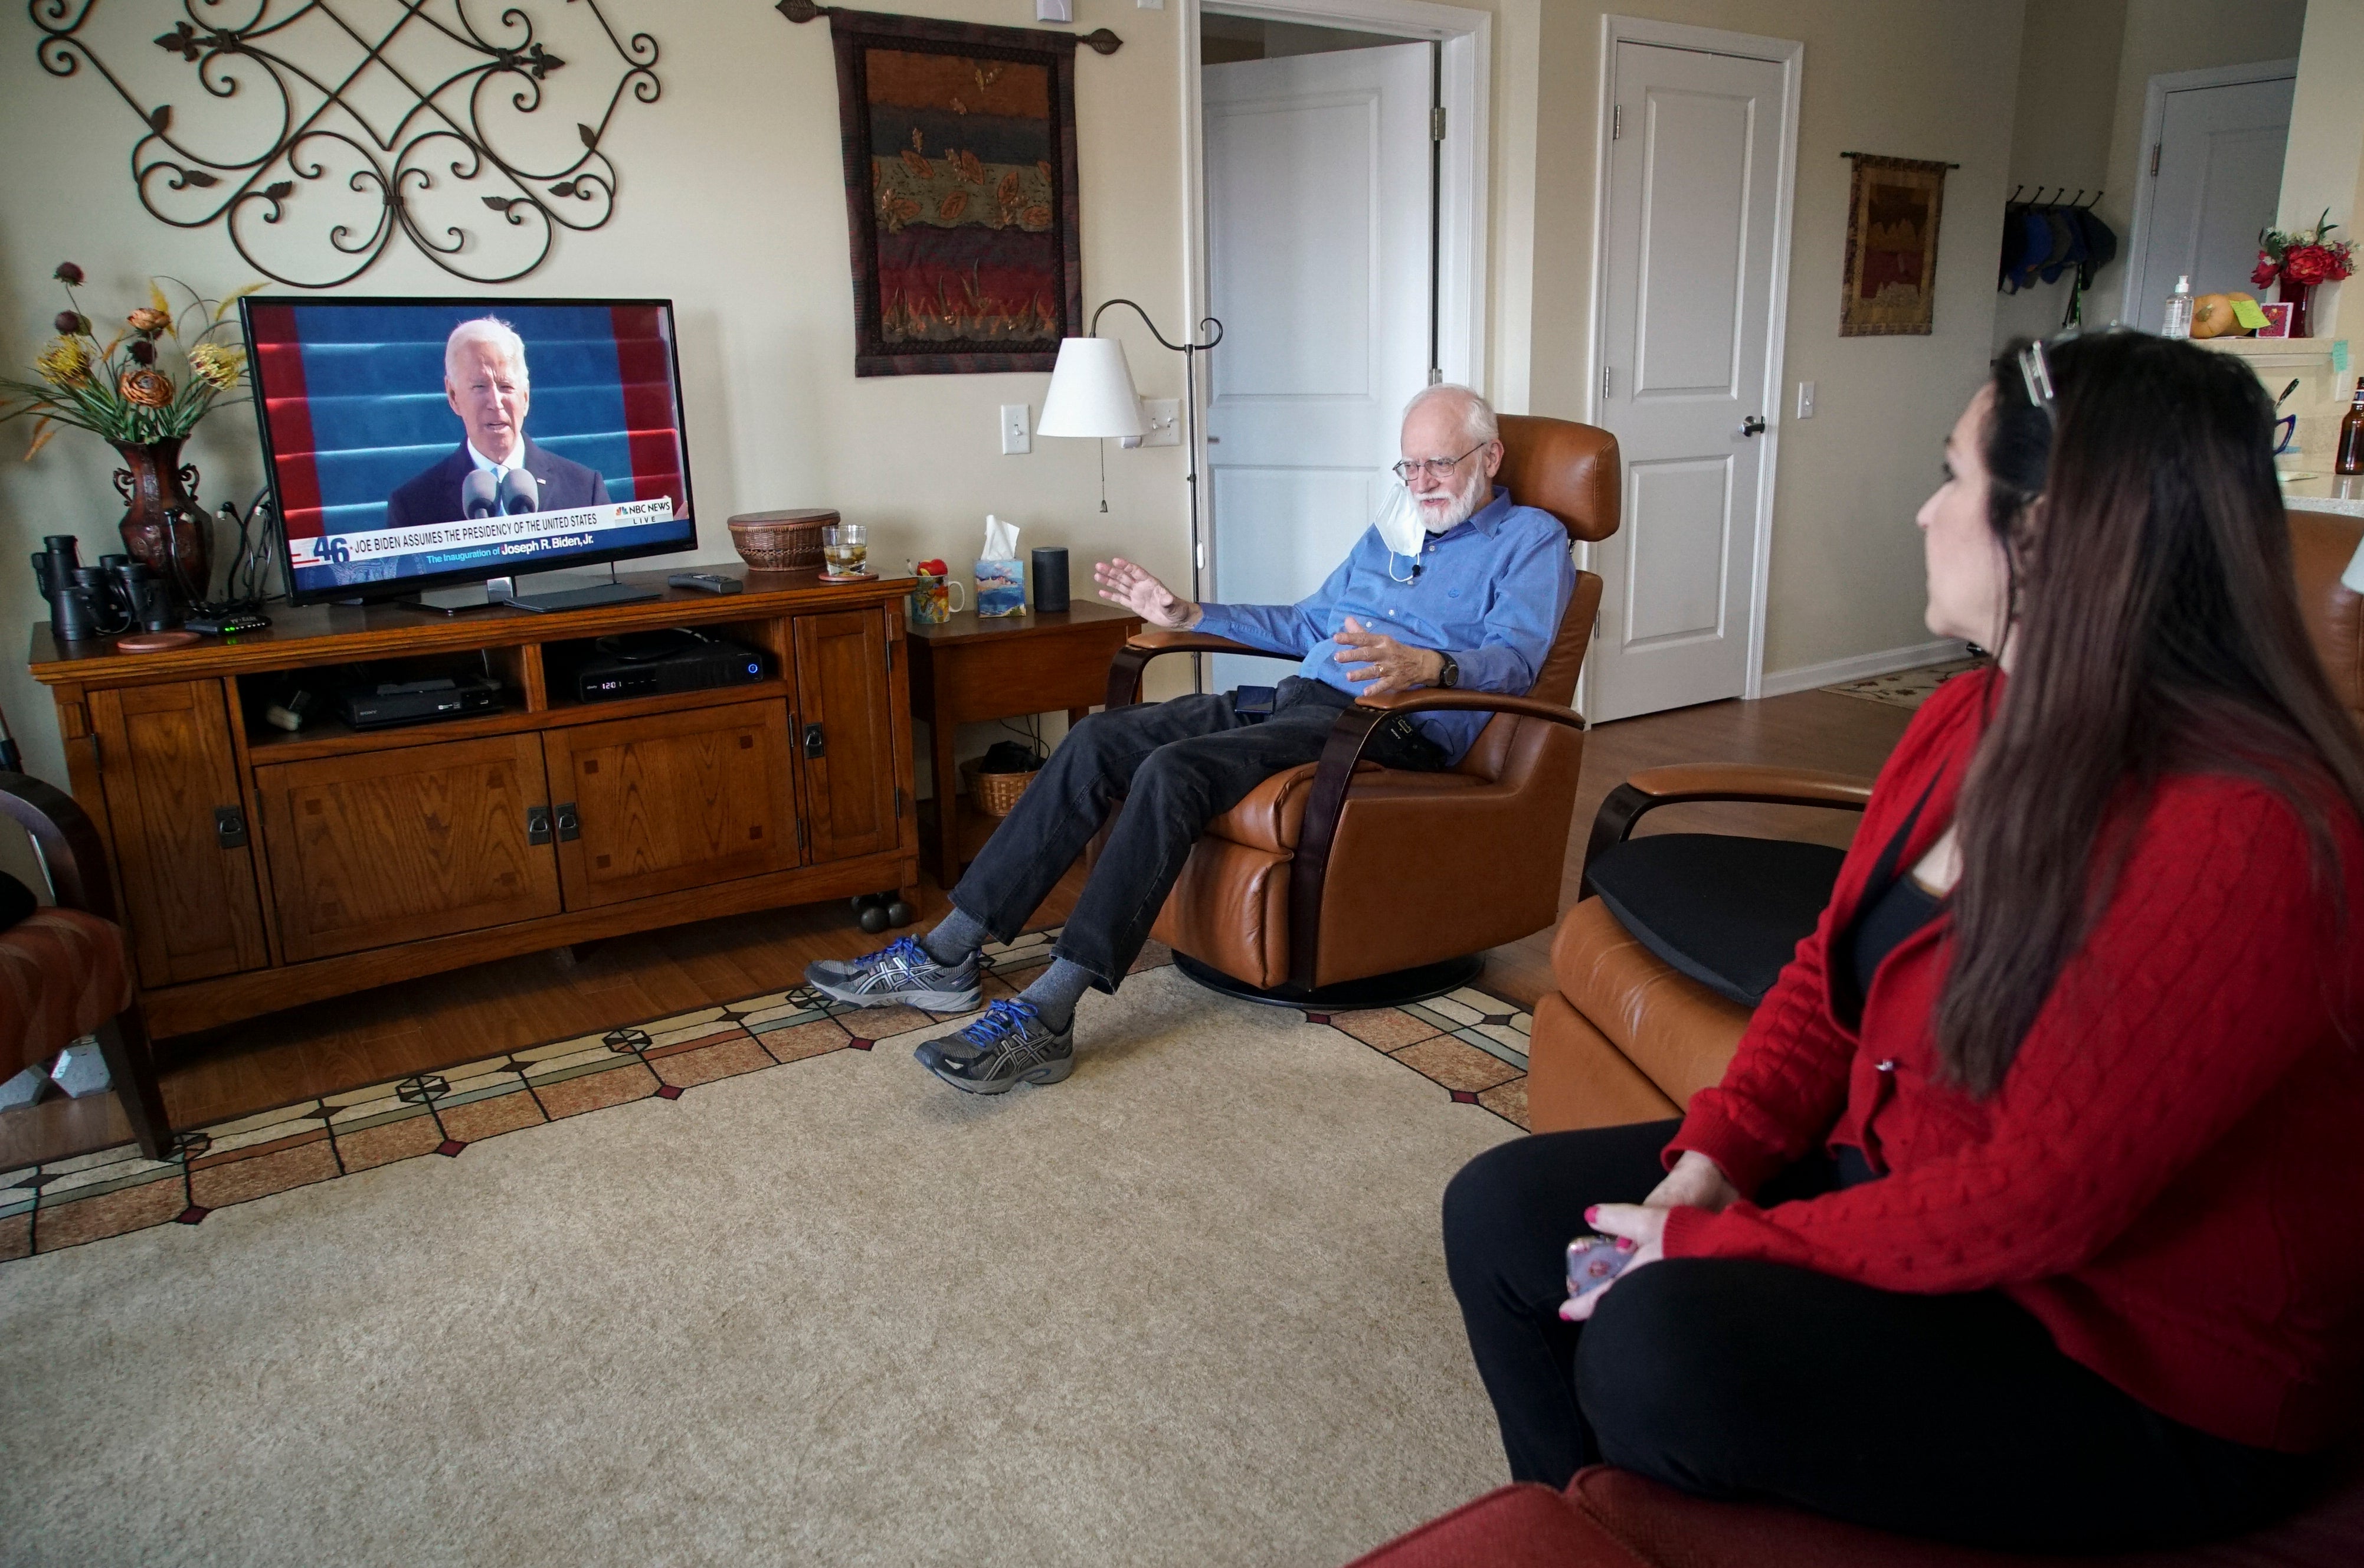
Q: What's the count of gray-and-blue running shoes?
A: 2